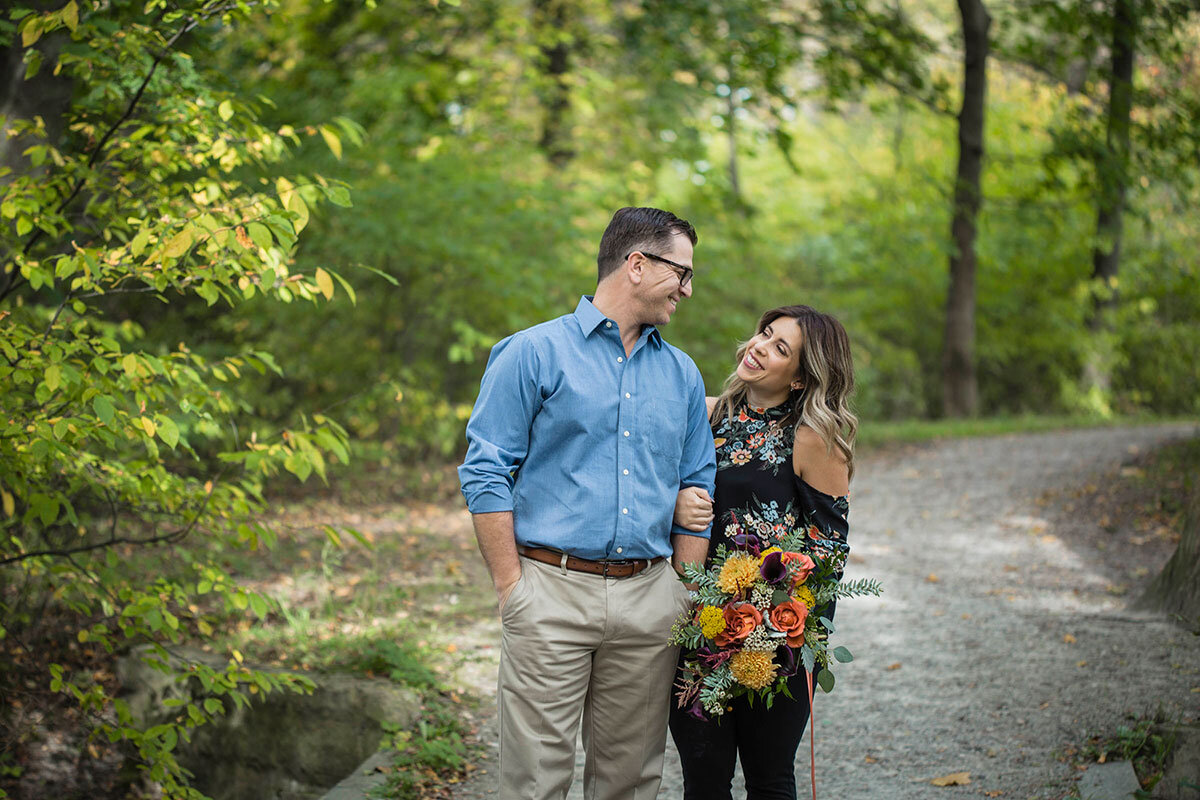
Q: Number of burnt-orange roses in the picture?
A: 3